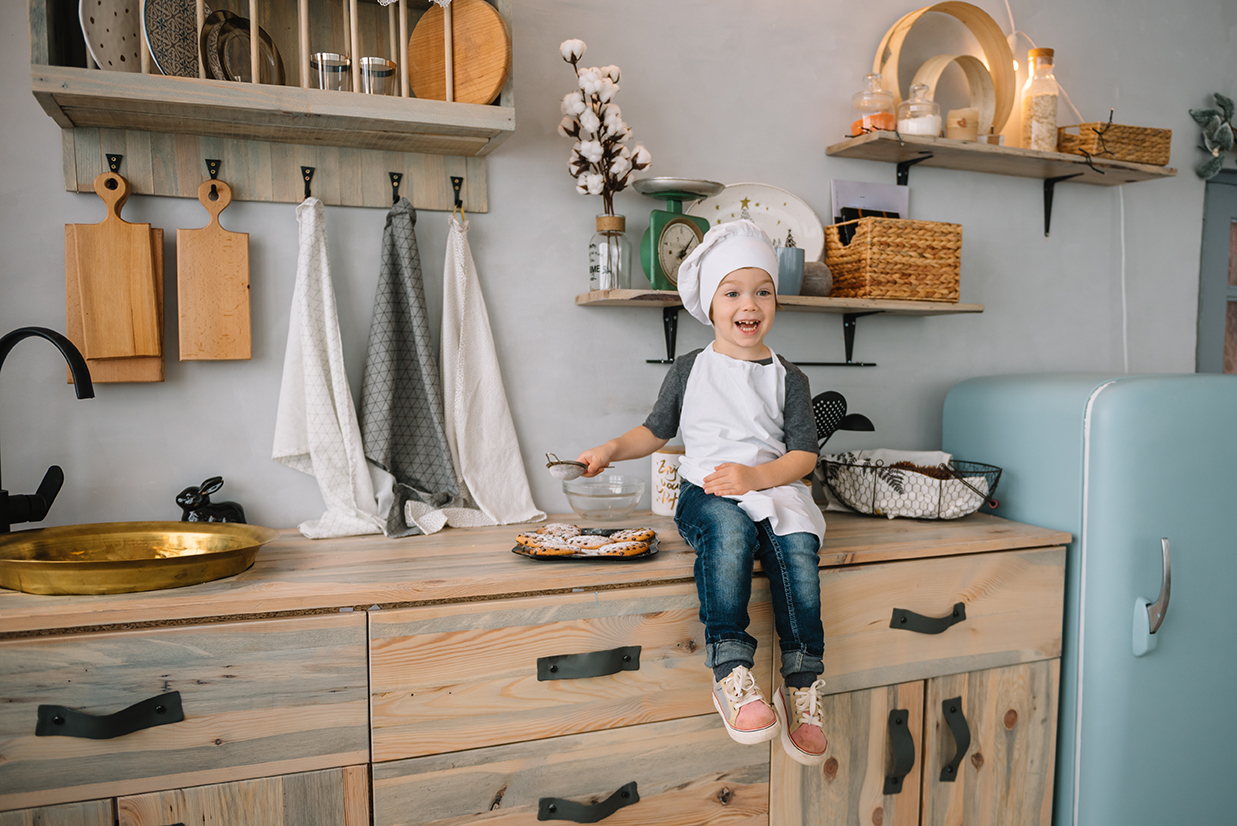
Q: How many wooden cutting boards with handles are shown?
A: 3